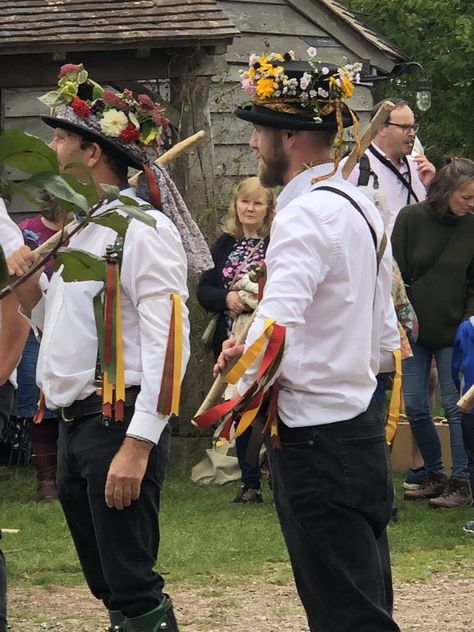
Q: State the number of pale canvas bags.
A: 1